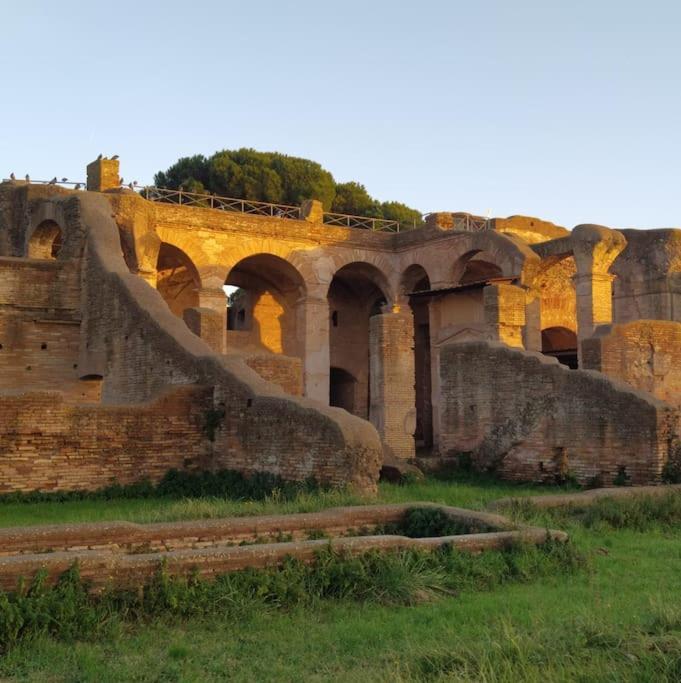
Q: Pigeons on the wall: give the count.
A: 11